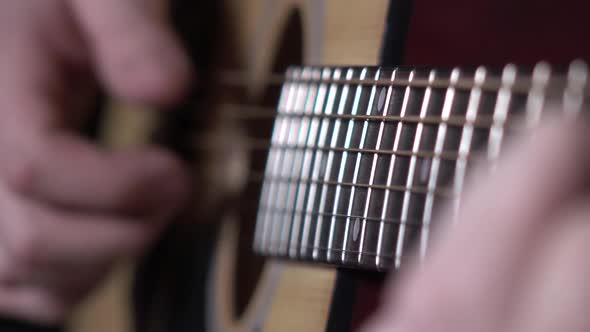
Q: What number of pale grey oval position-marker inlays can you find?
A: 3